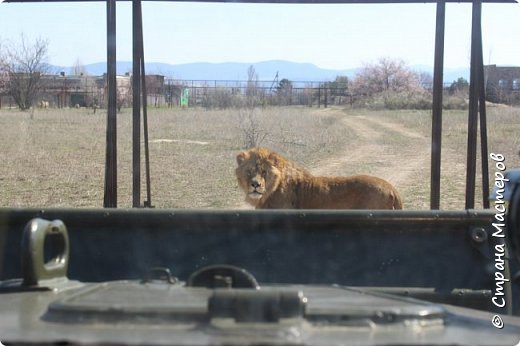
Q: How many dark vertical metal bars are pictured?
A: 6